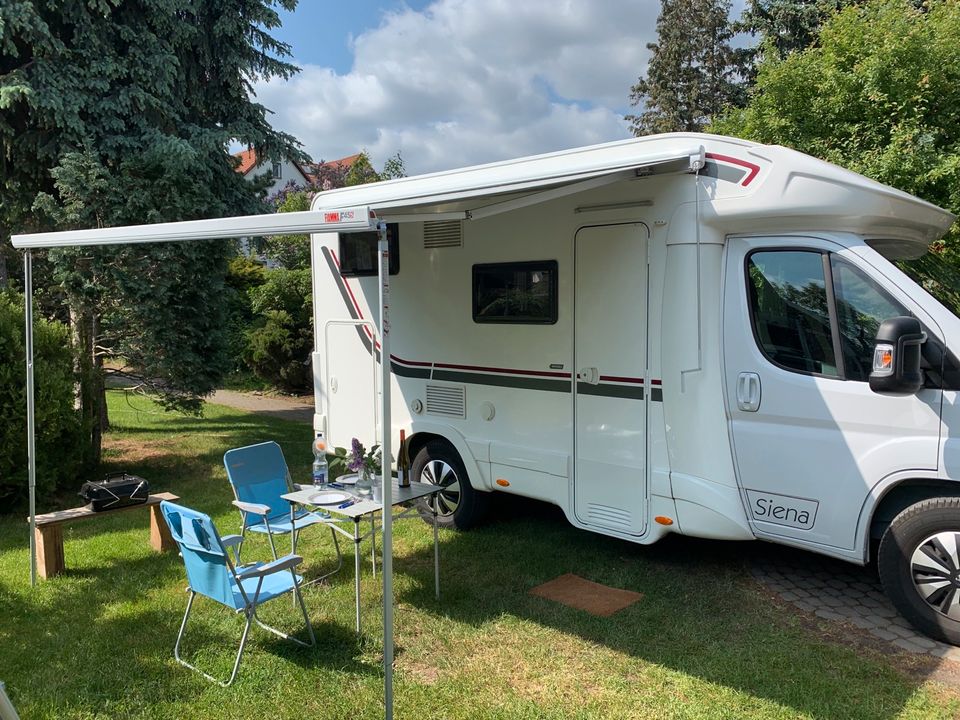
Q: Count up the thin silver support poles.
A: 2